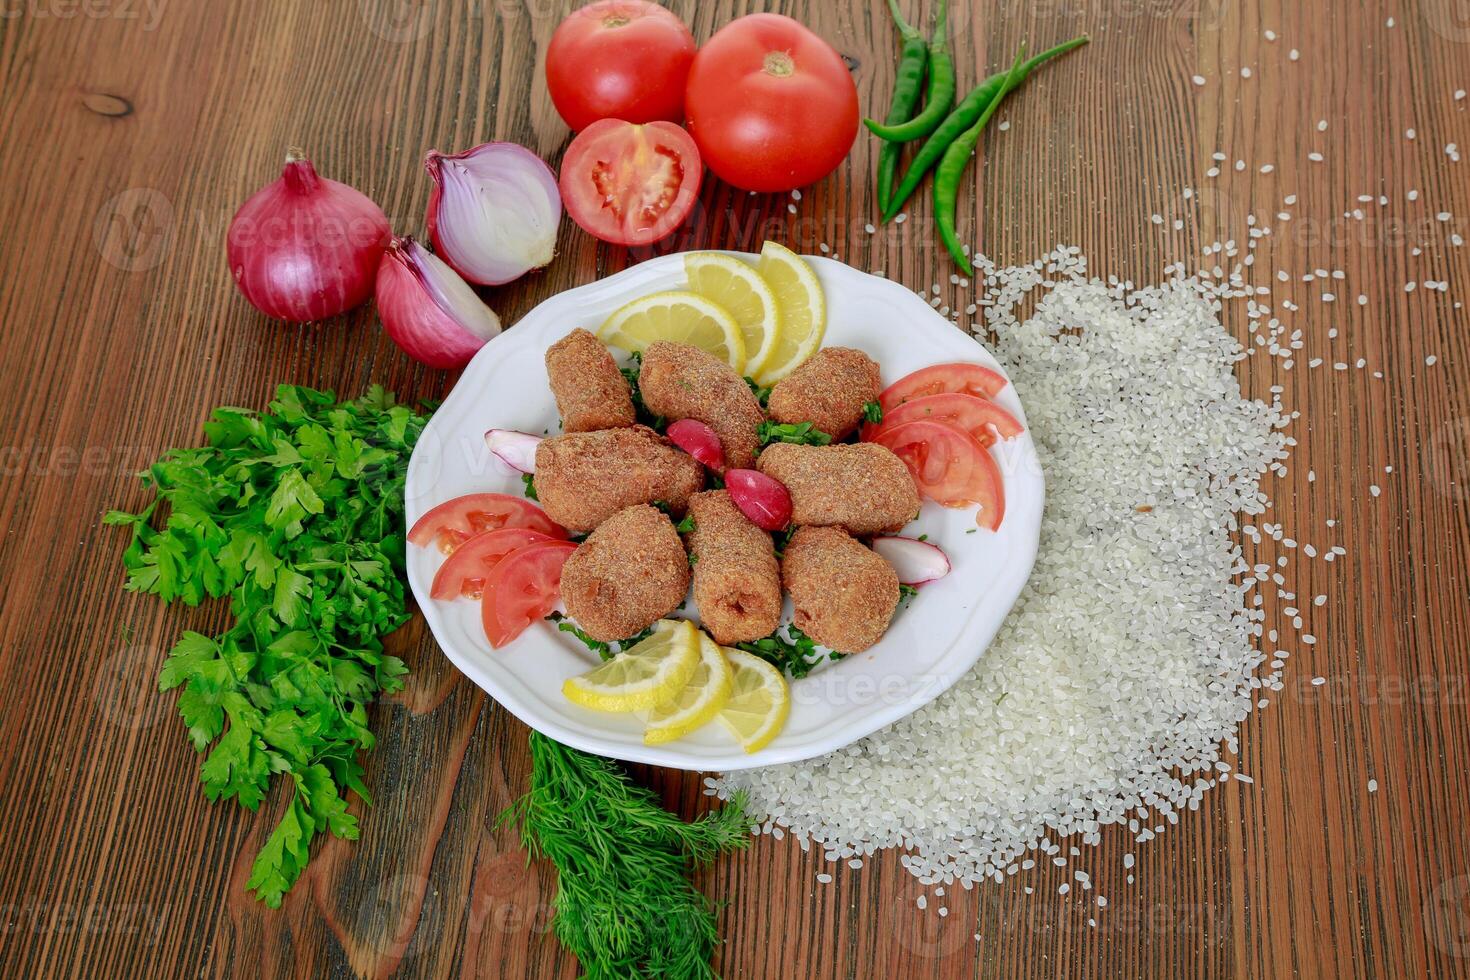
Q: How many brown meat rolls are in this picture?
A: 8